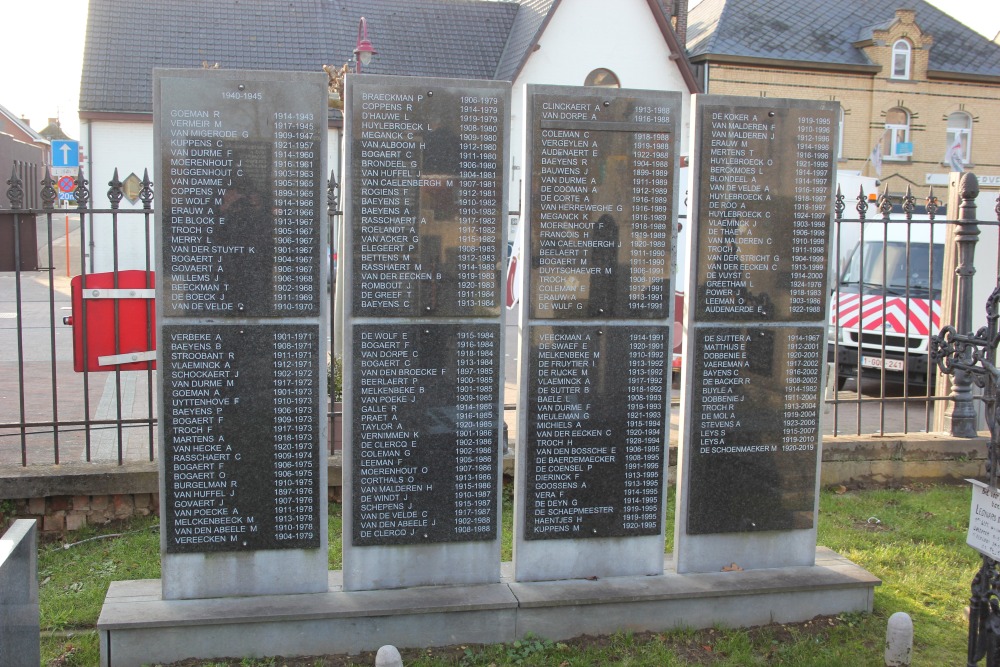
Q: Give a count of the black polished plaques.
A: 8